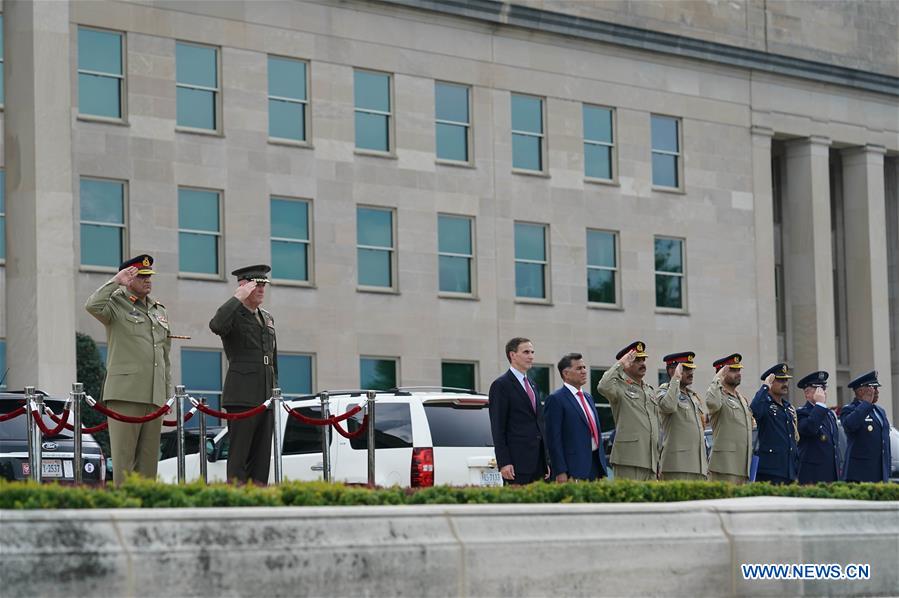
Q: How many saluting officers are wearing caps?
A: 8